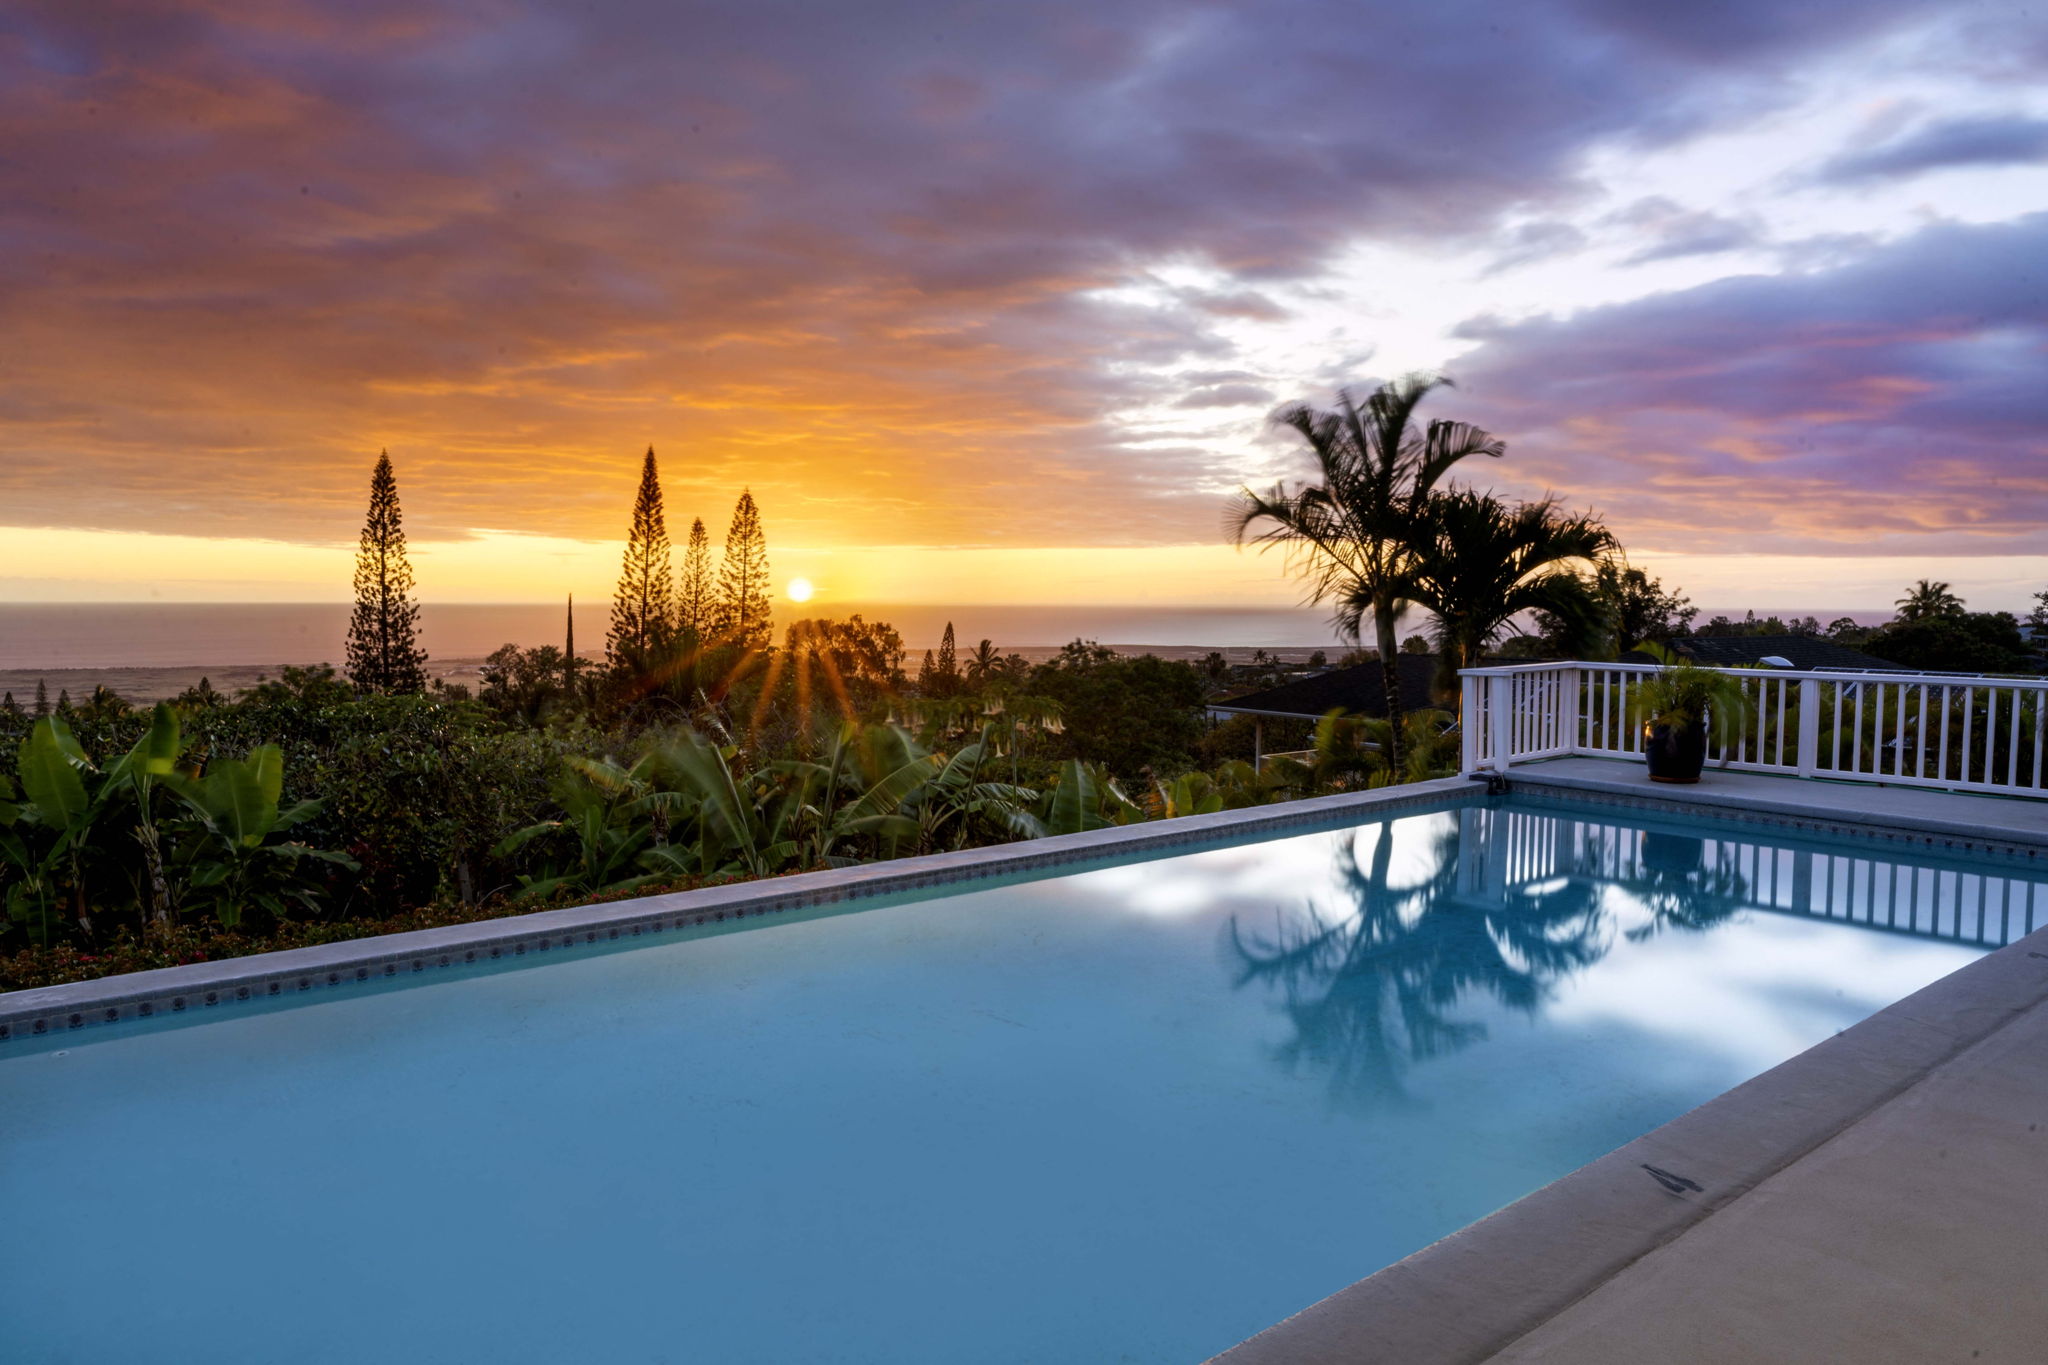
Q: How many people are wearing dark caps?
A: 0